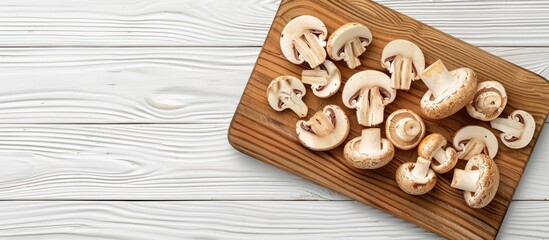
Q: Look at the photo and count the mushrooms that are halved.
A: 9